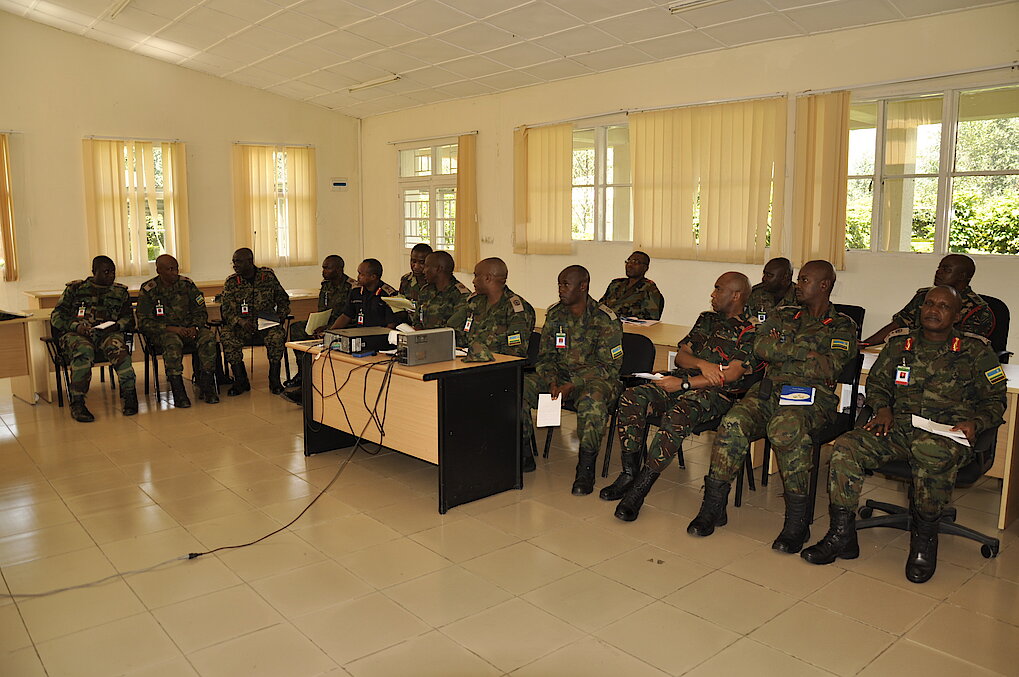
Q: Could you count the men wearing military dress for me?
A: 15